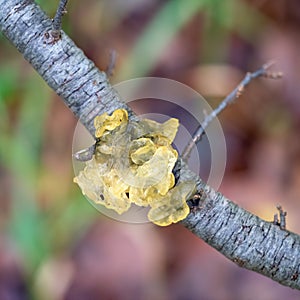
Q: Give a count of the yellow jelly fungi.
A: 1